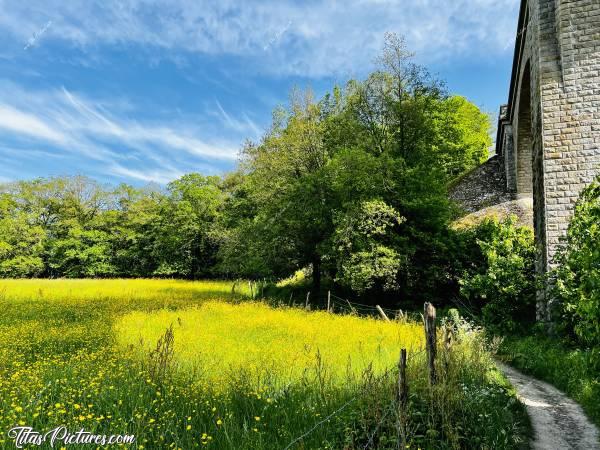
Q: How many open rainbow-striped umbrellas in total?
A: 0